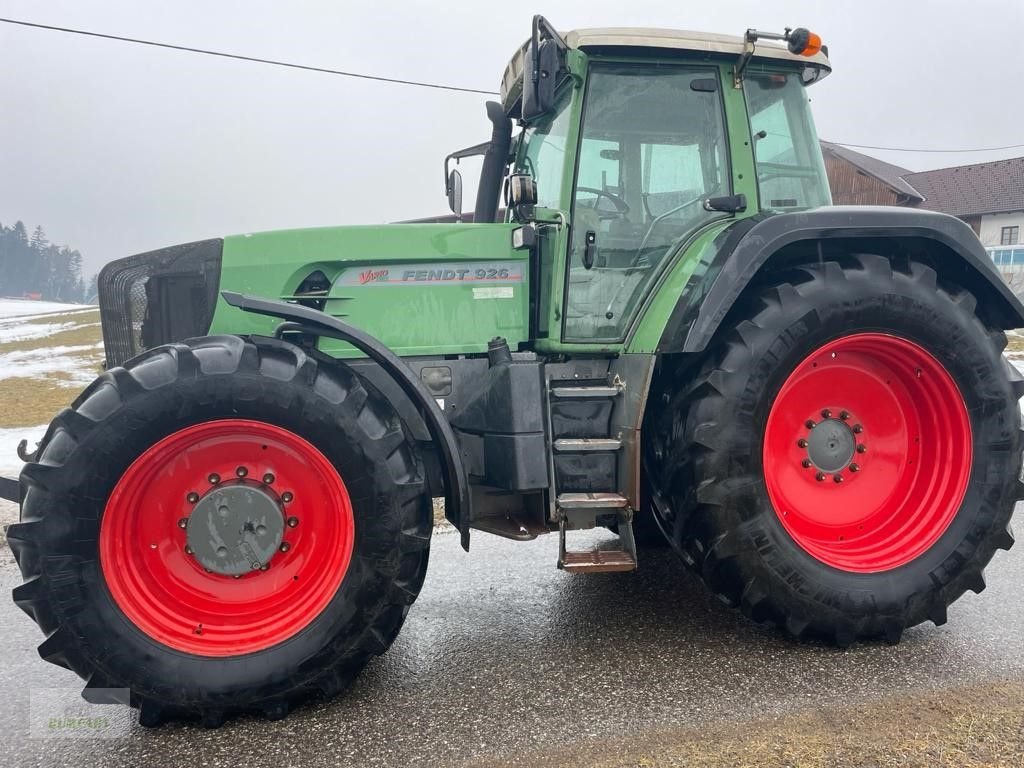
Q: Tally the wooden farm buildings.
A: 1